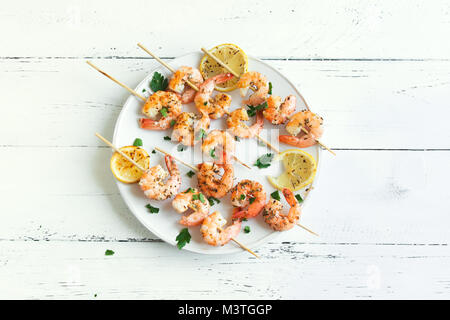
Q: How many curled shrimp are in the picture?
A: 15